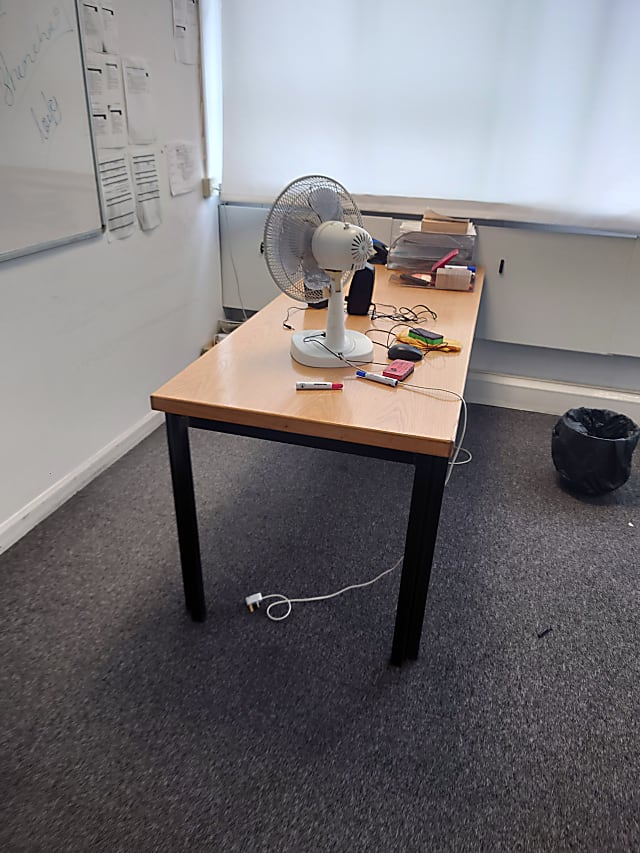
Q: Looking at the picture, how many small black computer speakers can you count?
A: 2